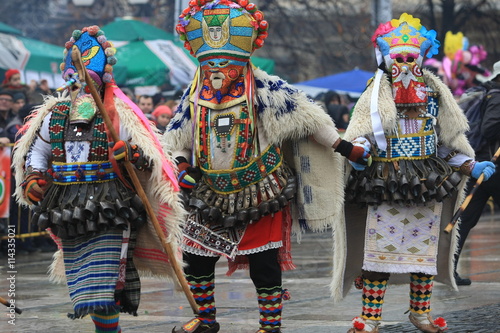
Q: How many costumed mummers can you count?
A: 3